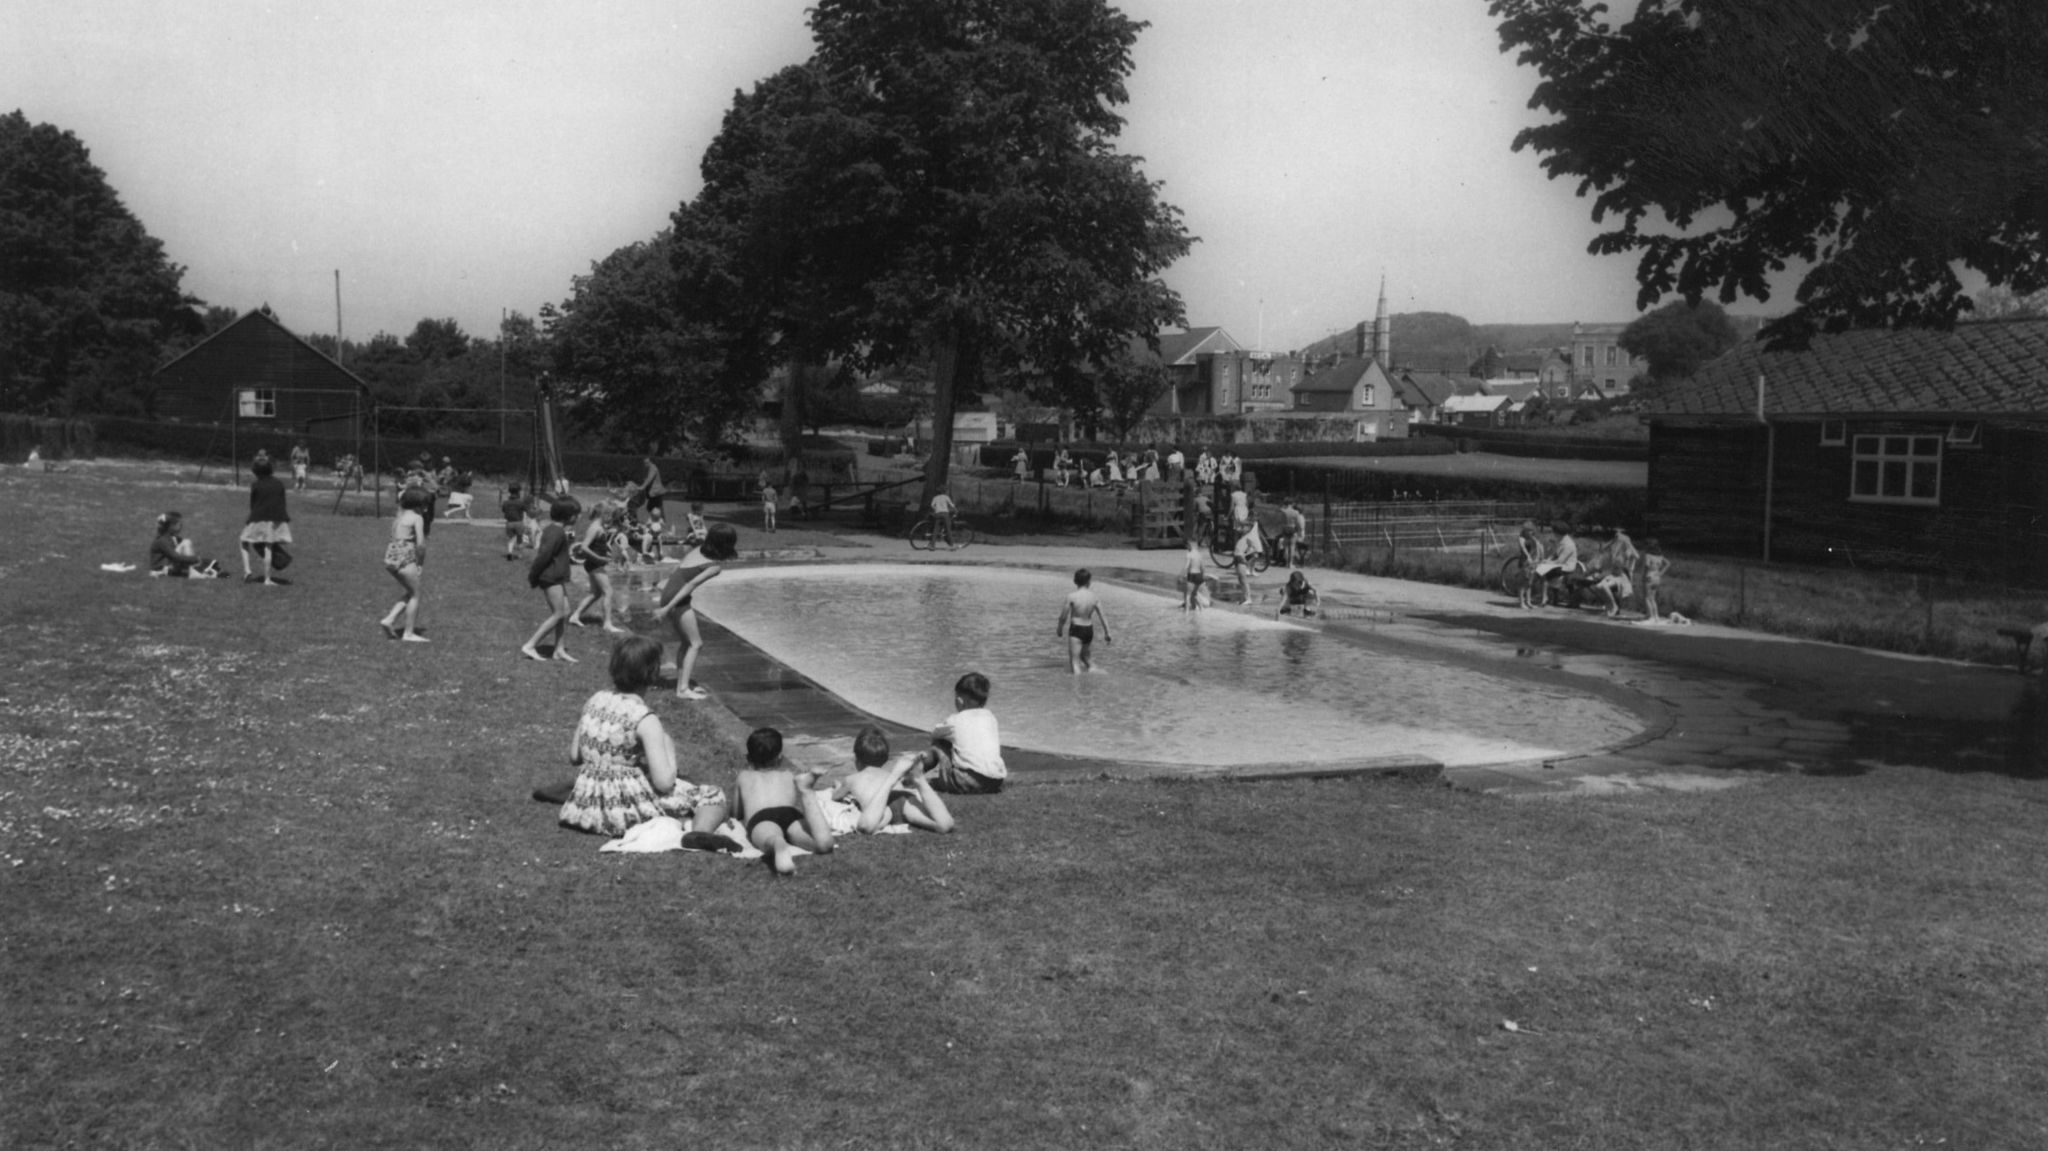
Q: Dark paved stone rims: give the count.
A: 1